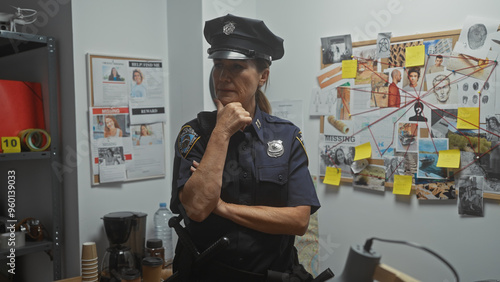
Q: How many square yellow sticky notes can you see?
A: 7